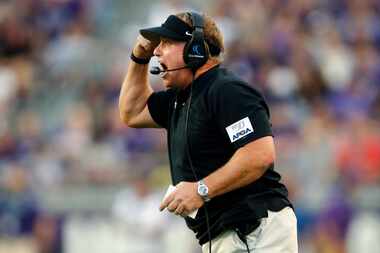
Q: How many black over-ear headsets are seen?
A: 1